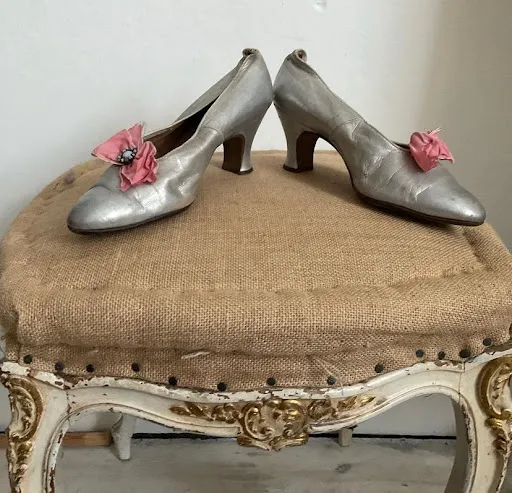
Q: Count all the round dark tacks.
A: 13